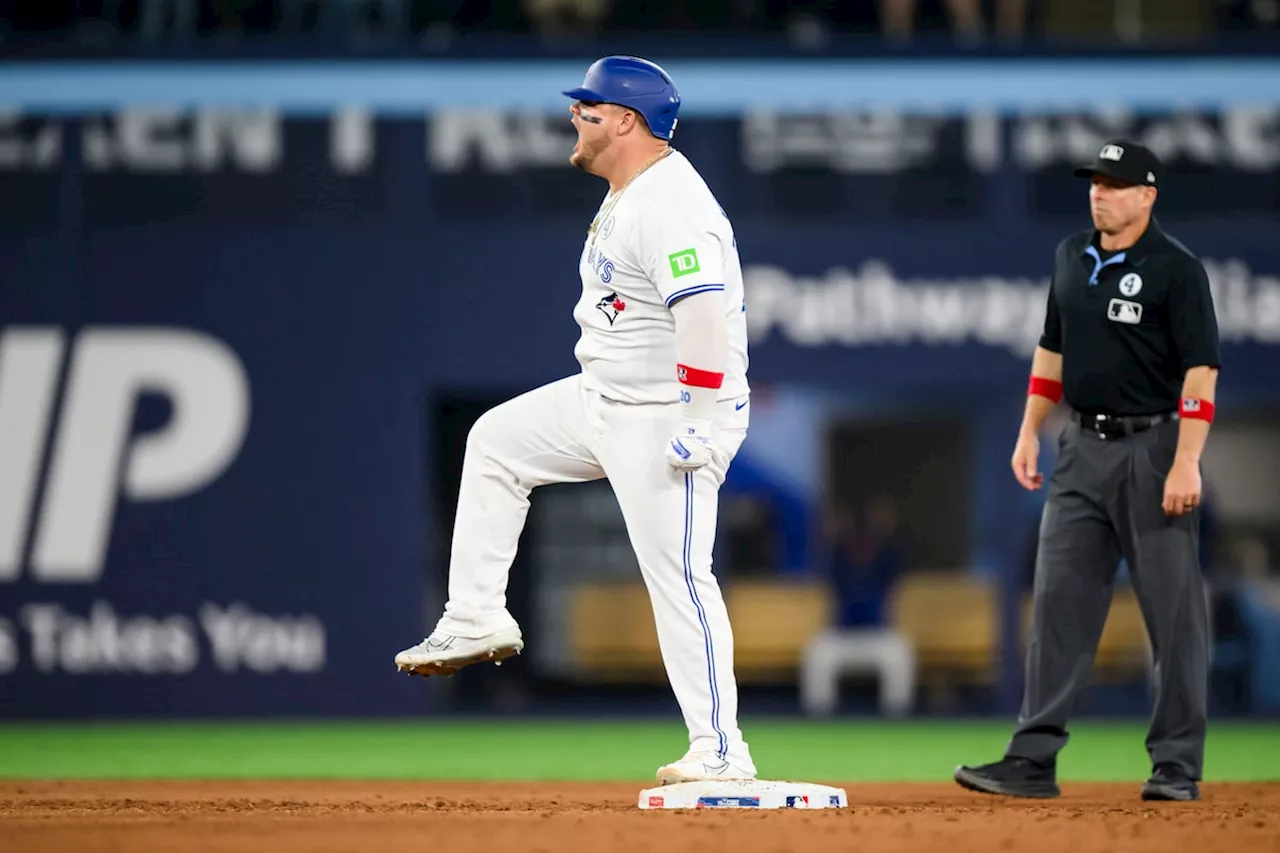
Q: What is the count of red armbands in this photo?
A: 3